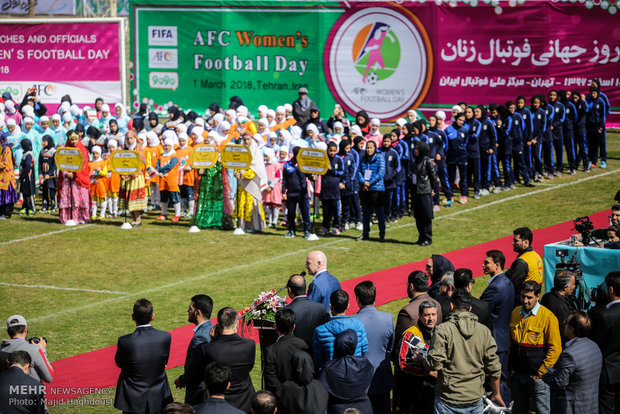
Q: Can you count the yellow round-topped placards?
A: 5